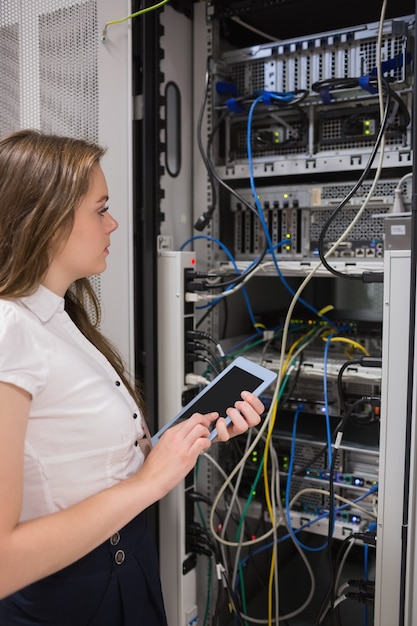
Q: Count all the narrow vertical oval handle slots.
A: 1